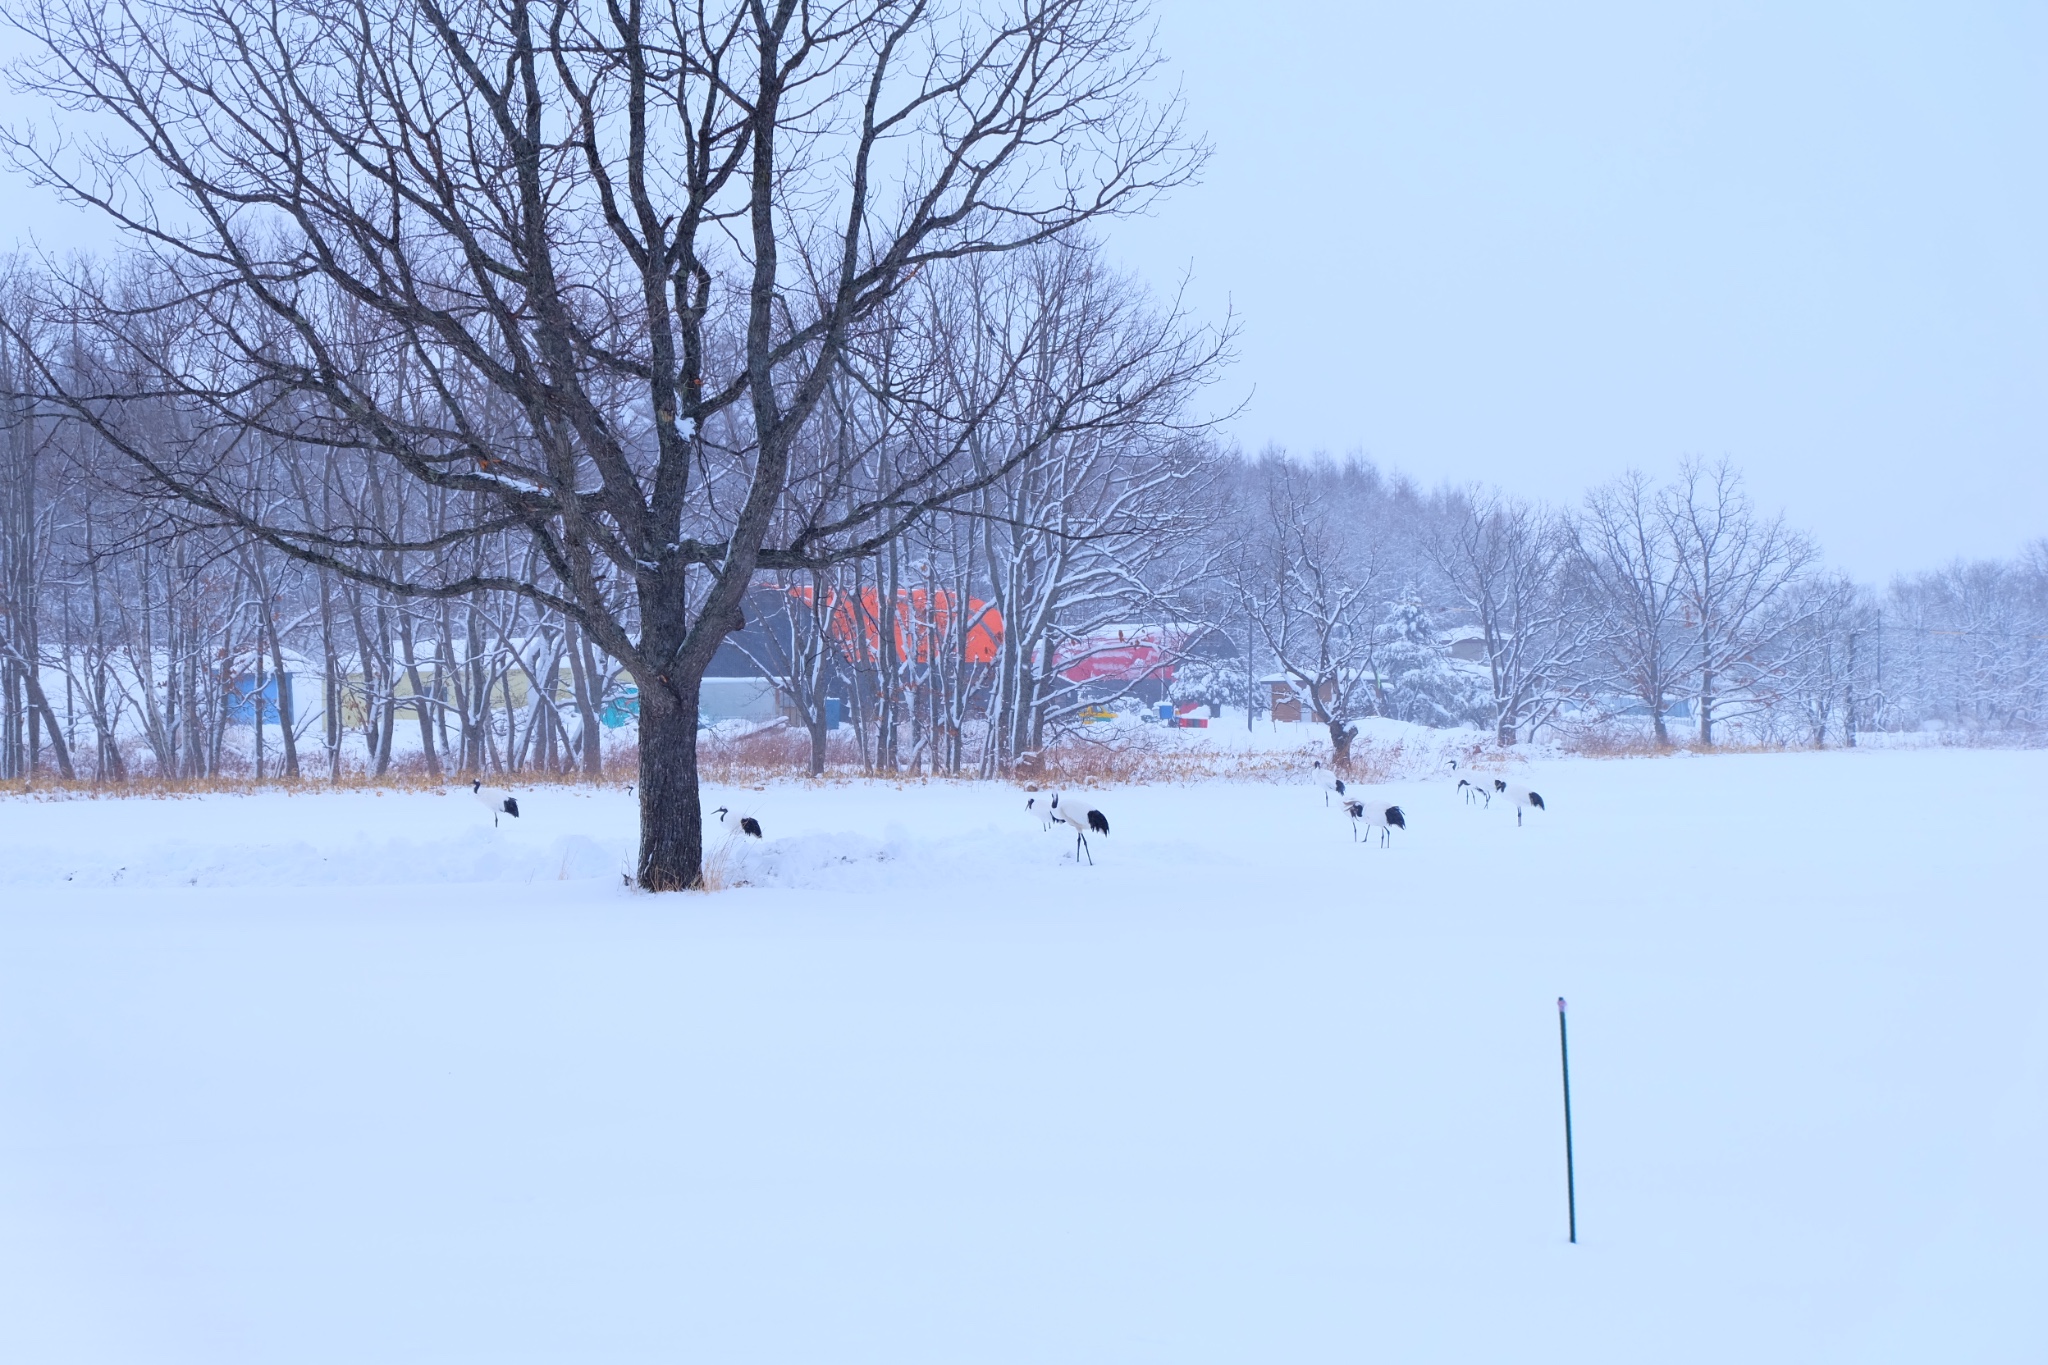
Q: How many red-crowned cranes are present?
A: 11